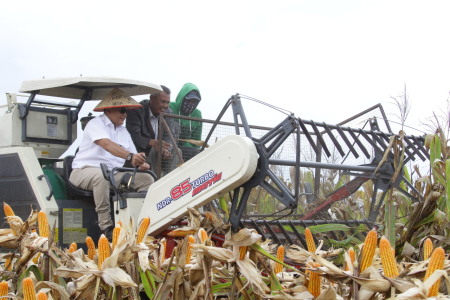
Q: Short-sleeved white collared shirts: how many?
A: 1